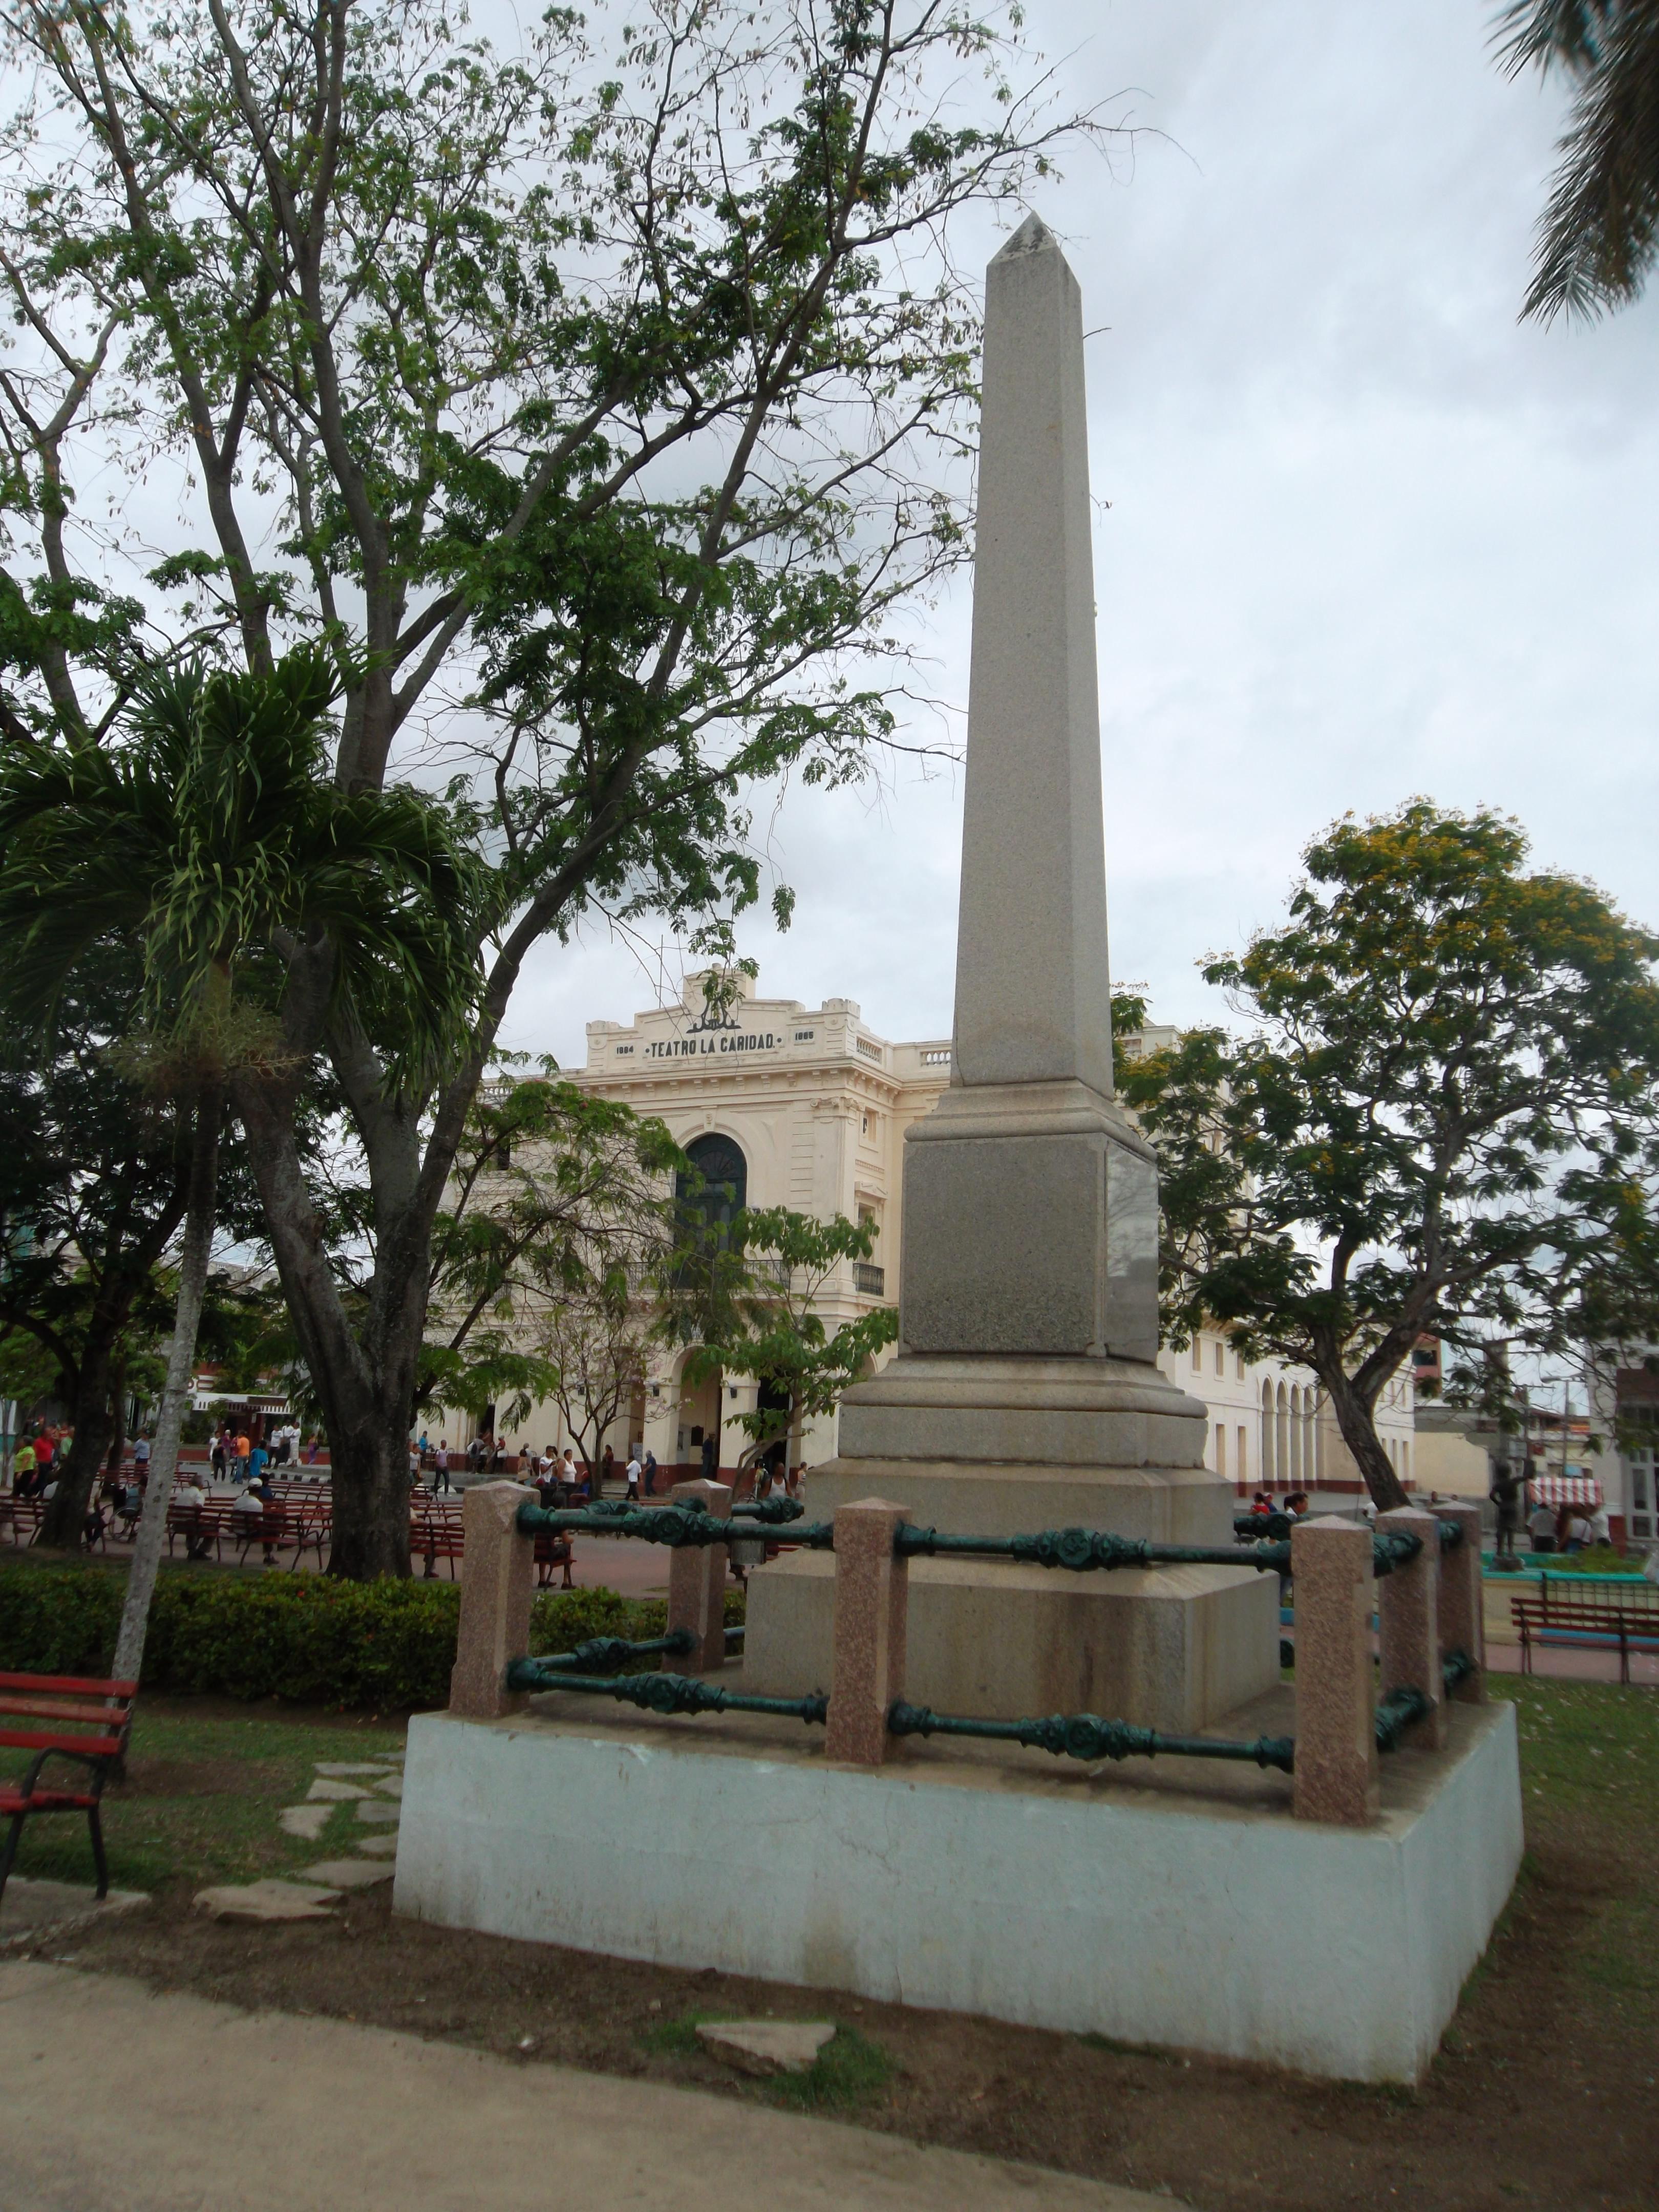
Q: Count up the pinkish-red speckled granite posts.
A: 6